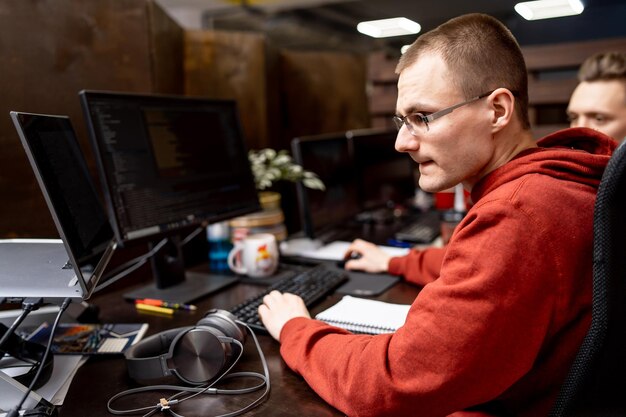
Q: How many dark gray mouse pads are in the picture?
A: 1